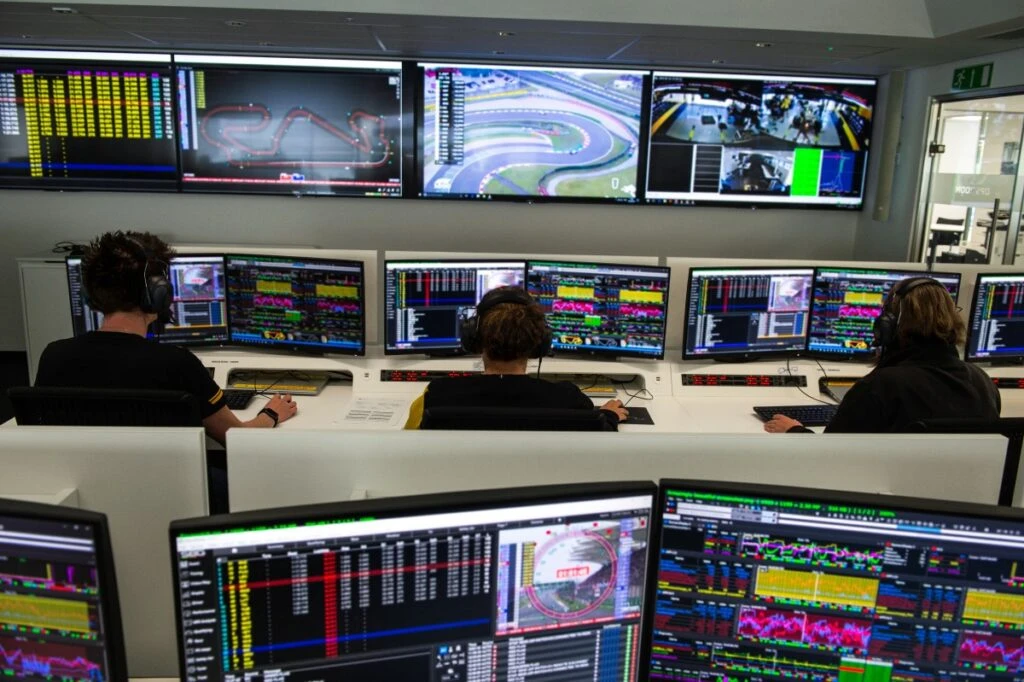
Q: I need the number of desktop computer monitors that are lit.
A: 10